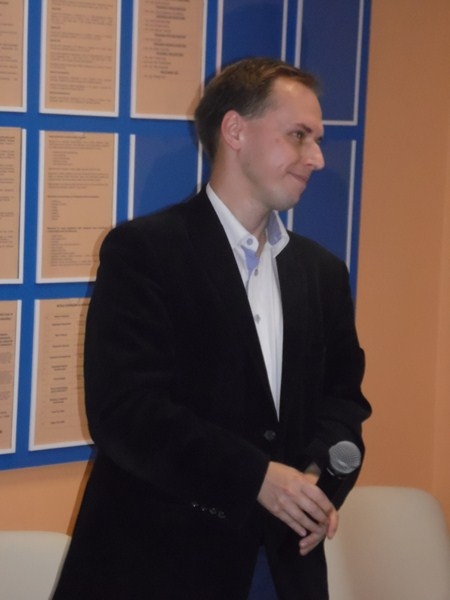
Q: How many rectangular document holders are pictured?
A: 11